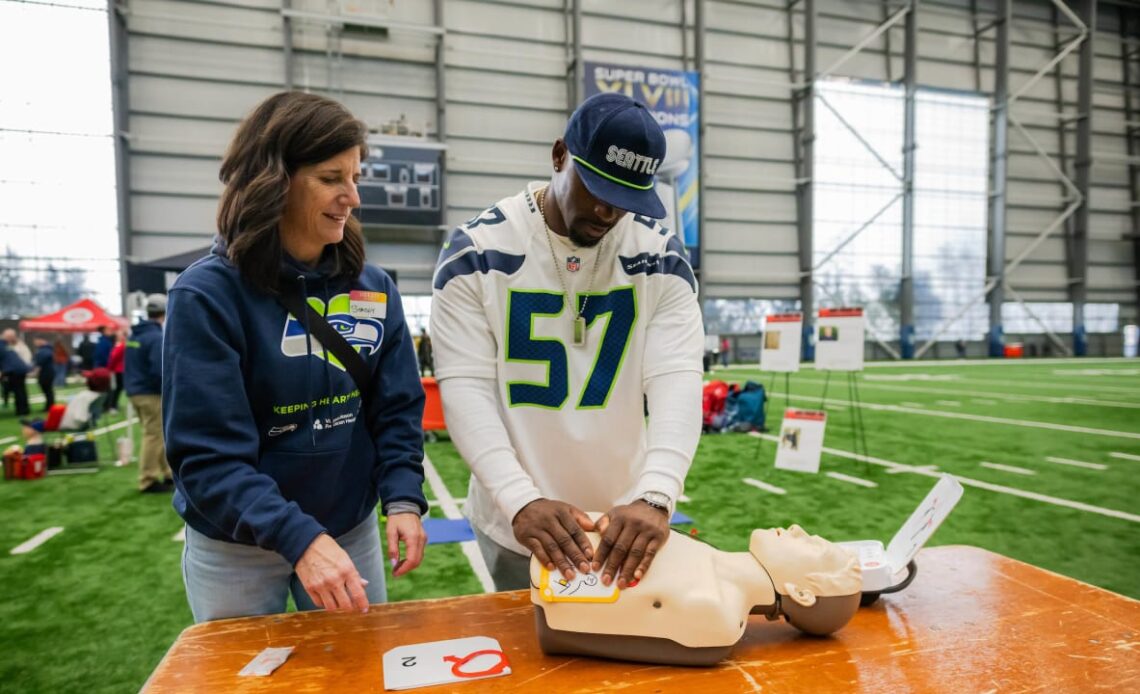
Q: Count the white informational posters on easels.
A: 3